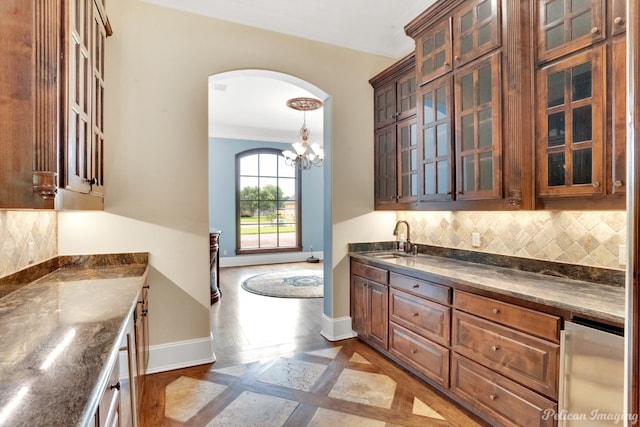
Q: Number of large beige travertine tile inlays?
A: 5